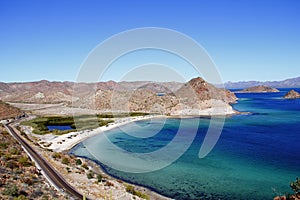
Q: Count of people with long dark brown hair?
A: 0